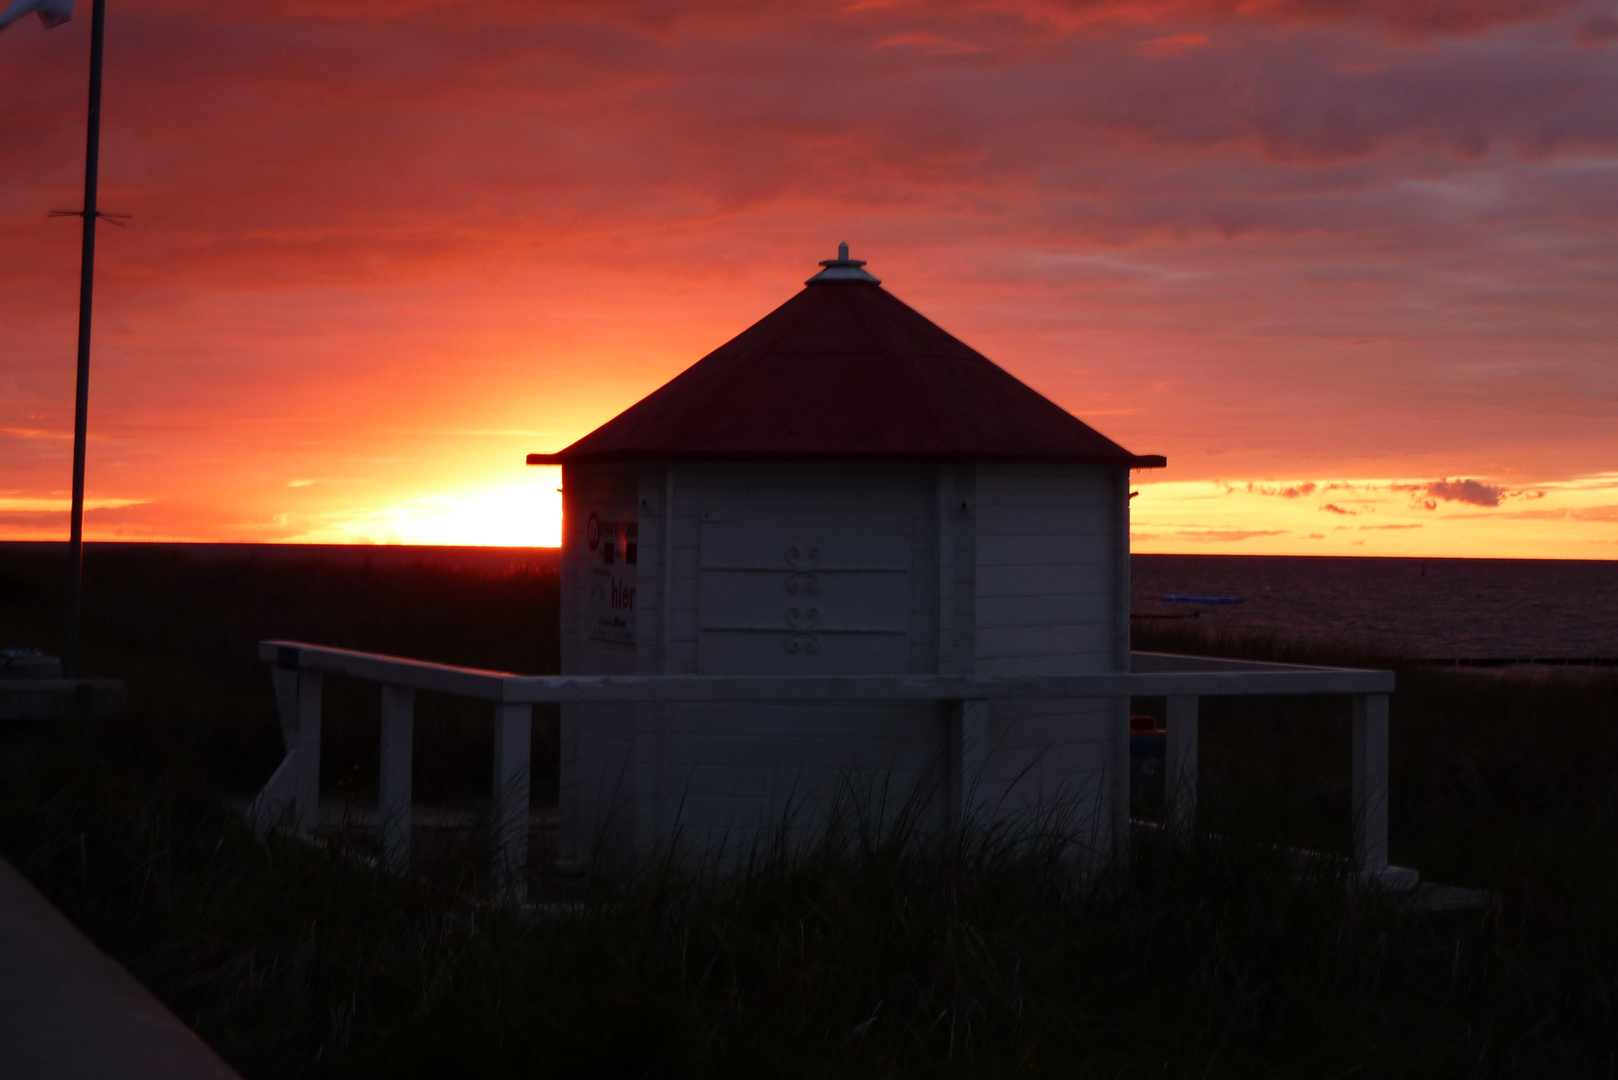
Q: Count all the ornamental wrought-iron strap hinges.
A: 2